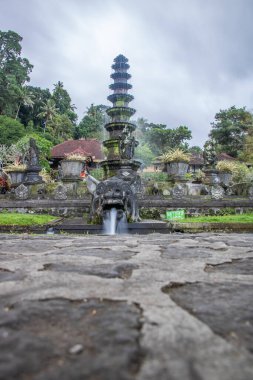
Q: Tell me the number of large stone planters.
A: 4